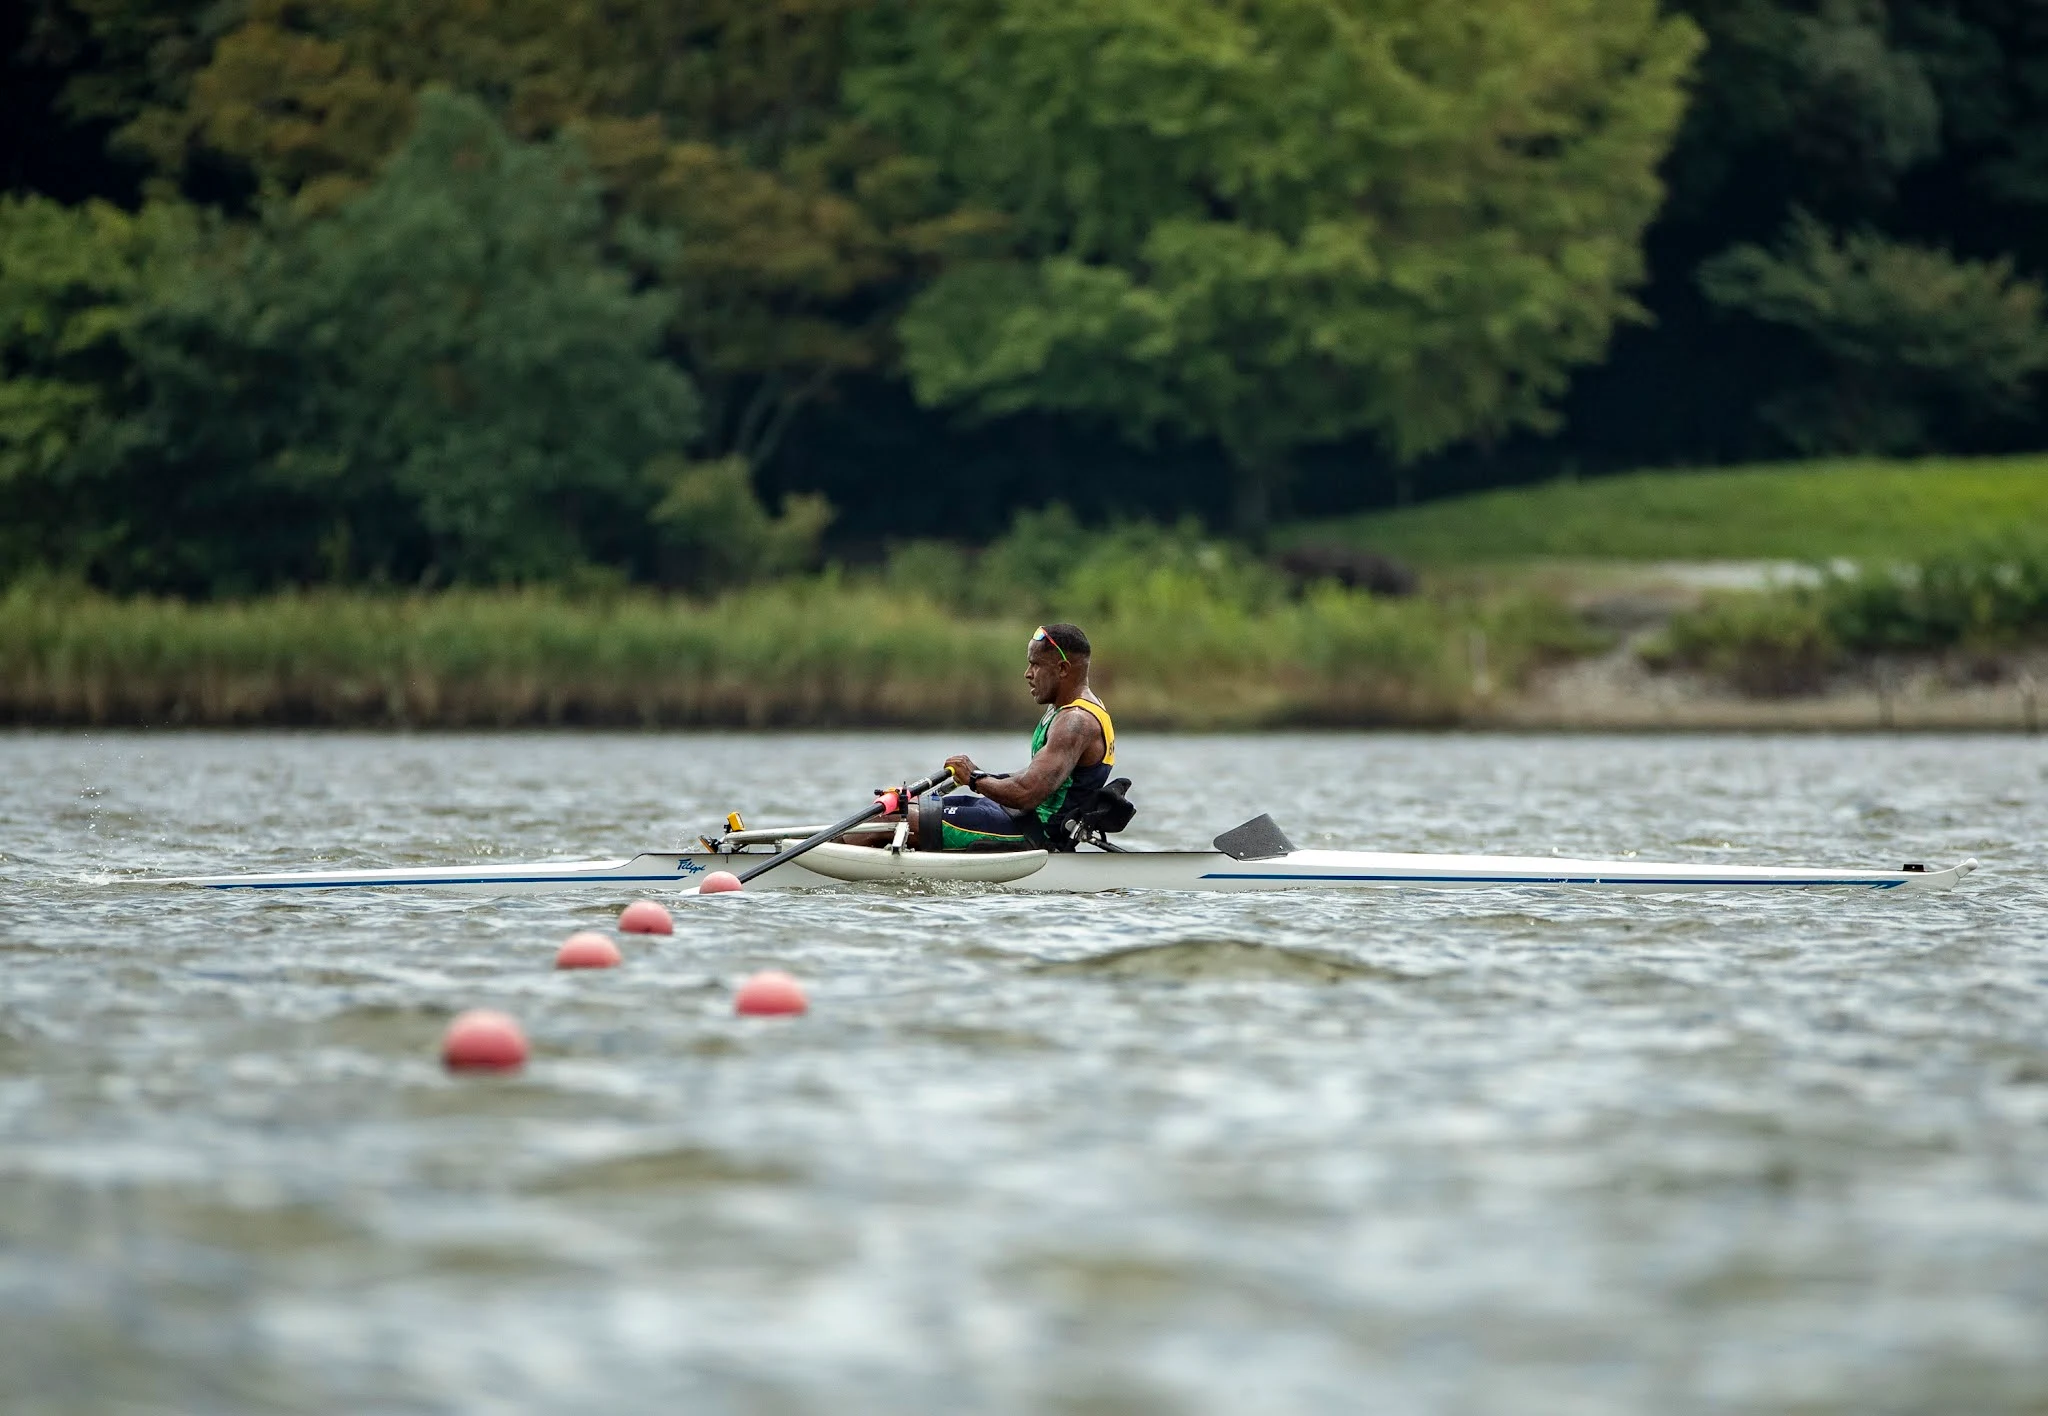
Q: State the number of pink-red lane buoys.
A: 5